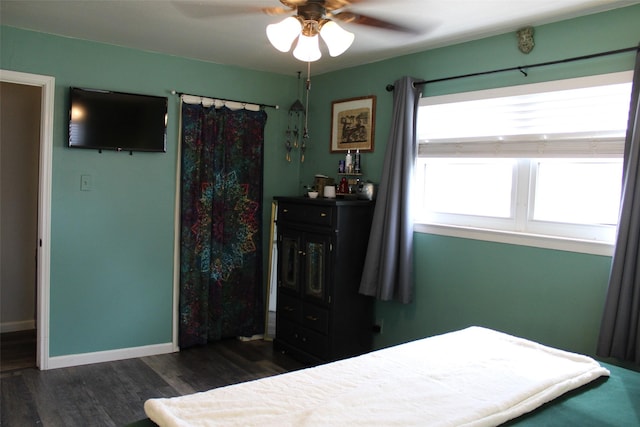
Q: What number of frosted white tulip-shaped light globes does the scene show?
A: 3